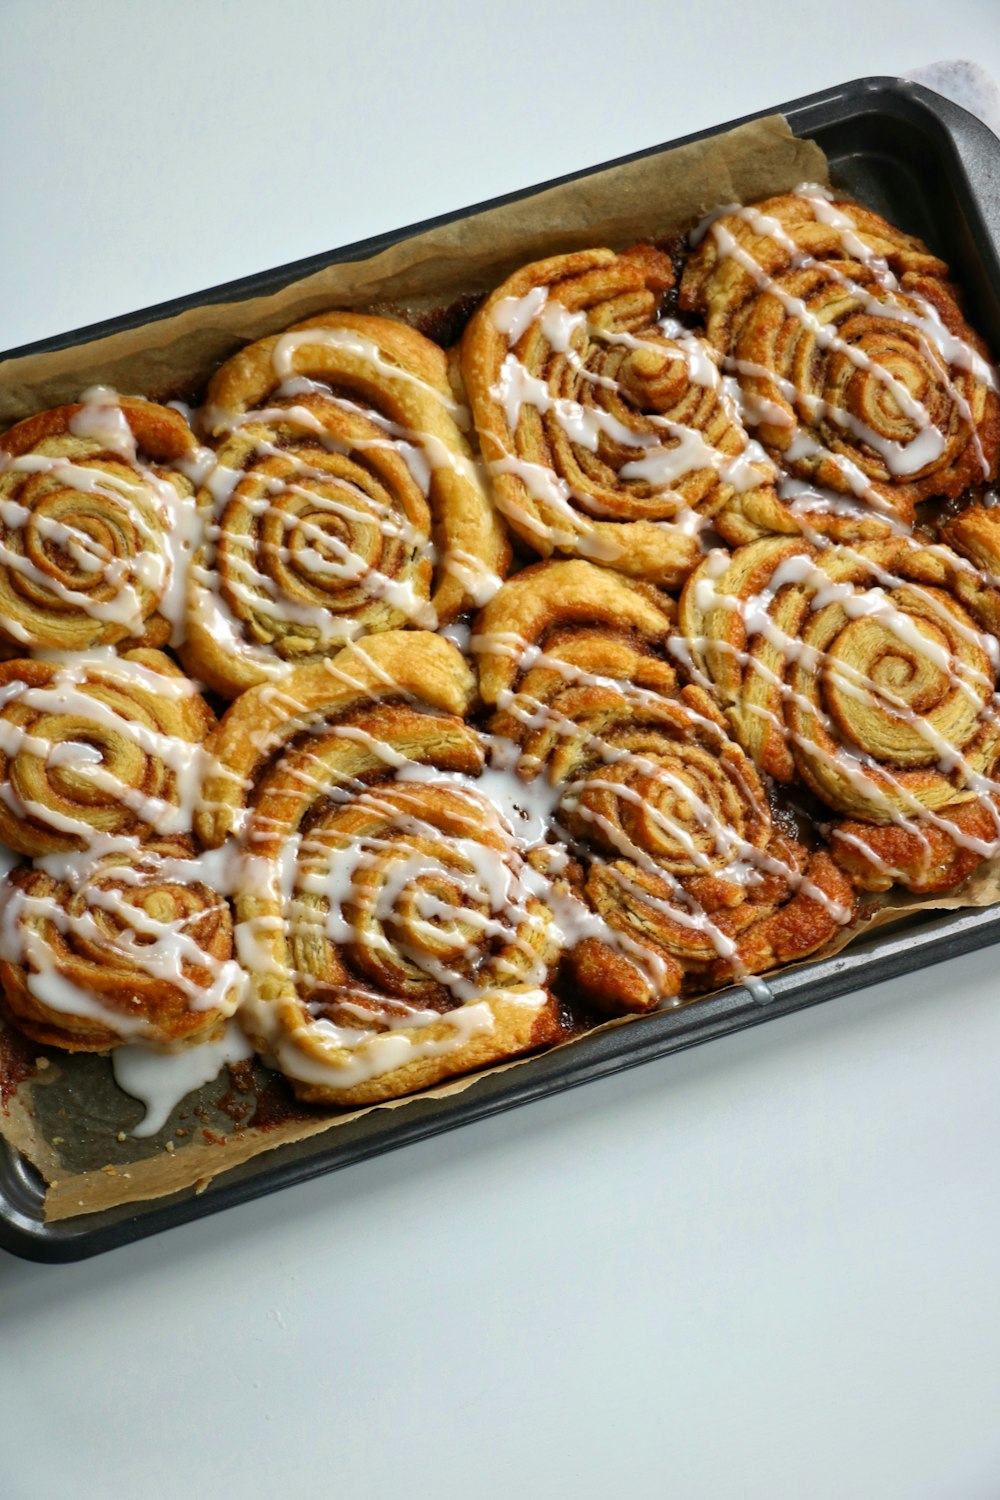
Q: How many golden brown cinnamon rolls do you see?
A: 9